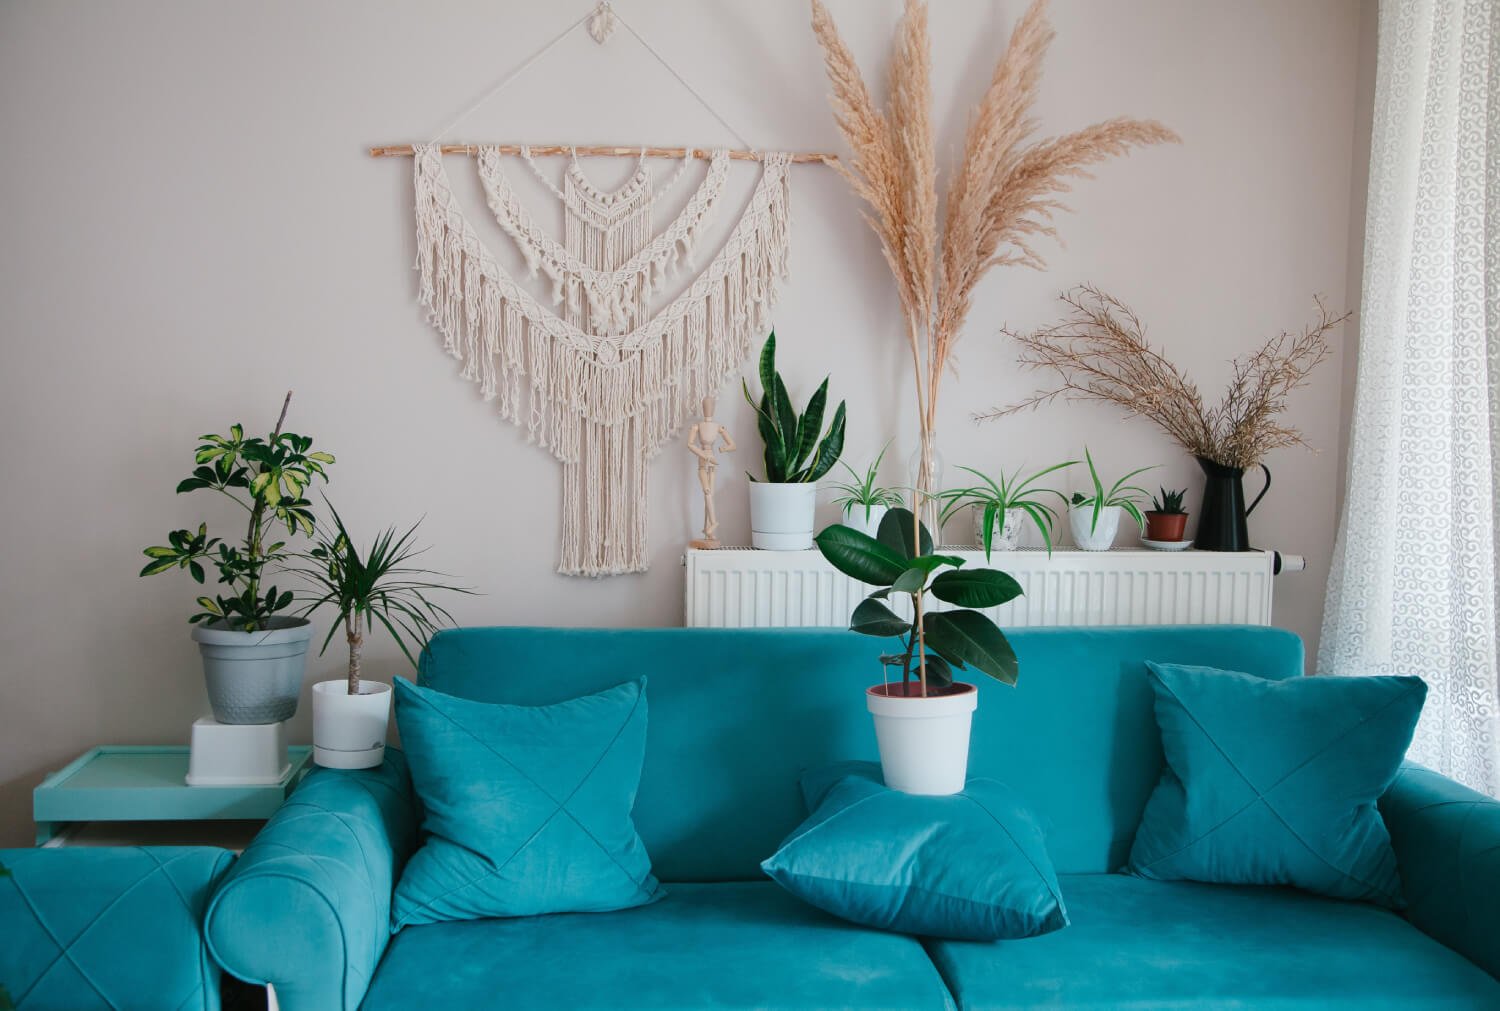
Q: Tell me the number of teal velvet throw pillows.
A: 3